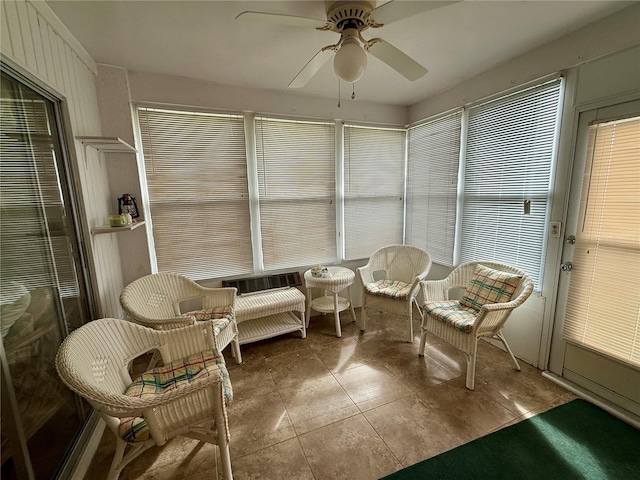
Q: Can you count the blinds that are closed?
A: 6